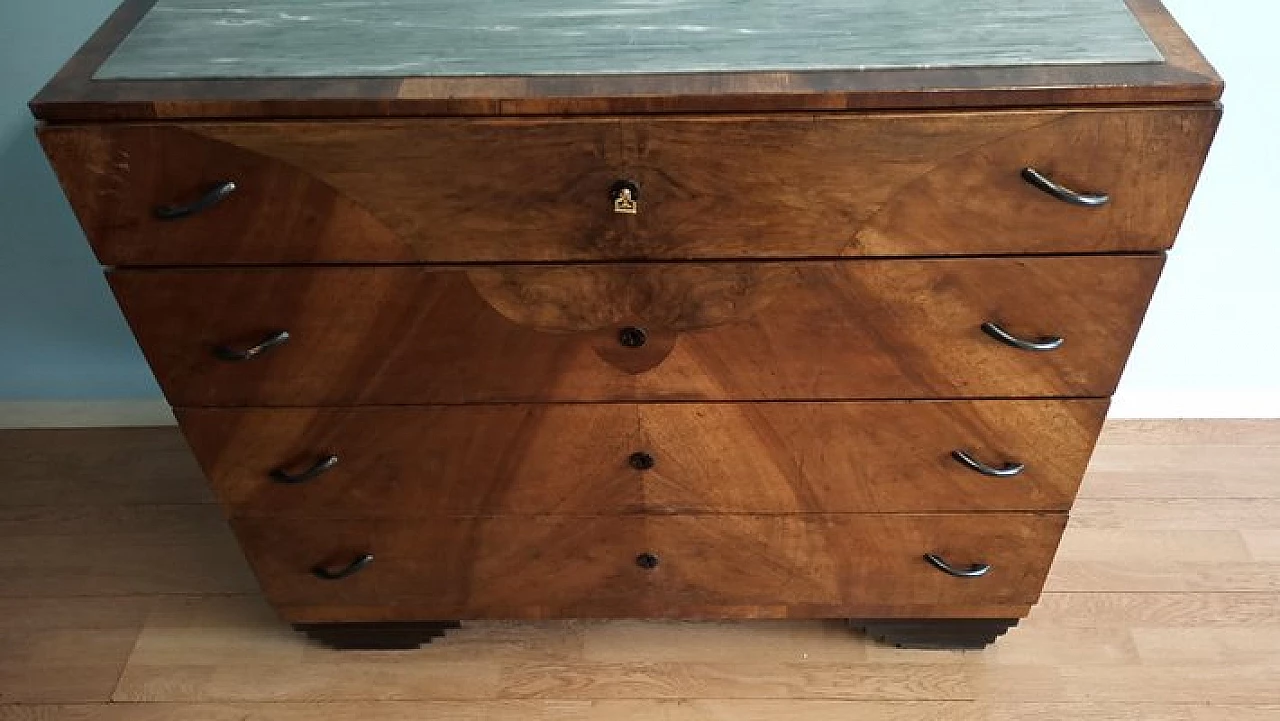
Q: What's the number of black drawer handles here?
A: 8